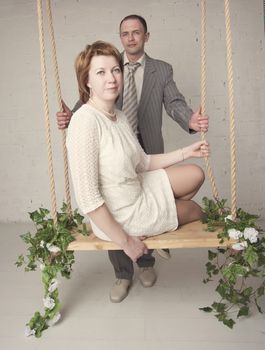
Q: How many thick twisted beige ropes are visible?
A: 4